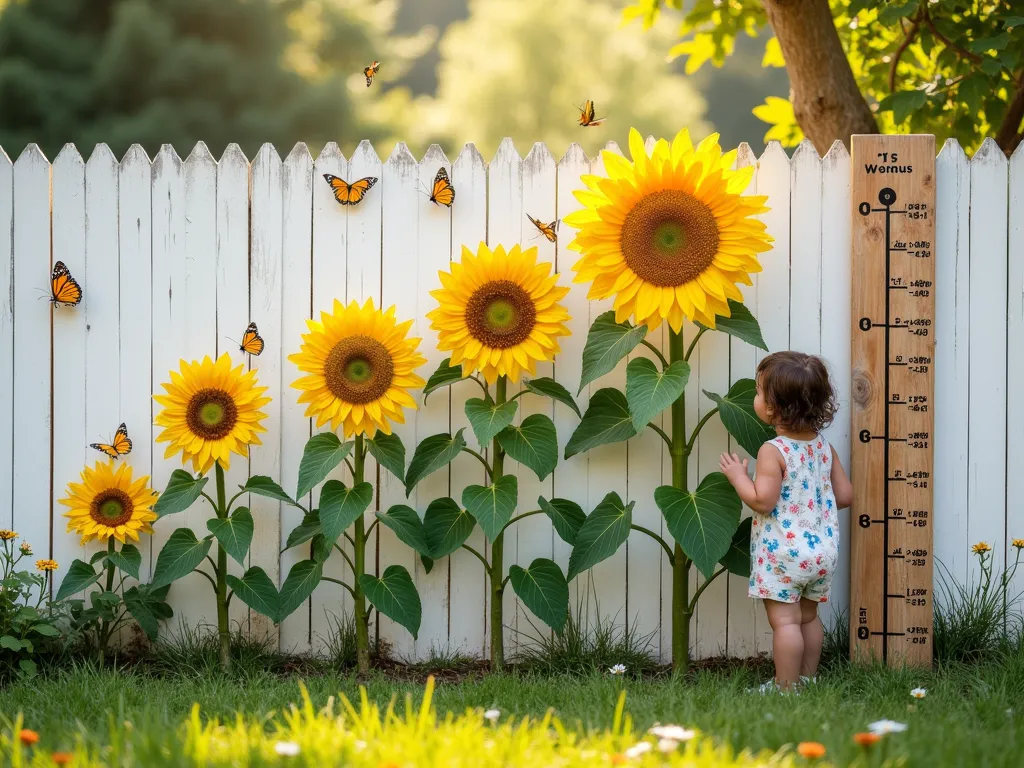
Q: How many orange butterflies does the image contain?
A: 8